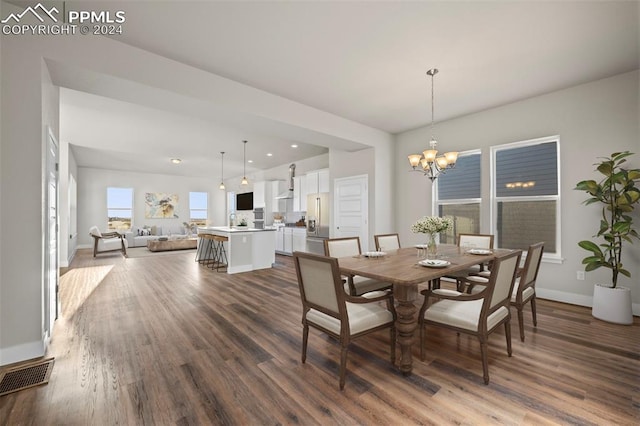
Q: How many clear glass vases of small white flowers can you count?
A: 1